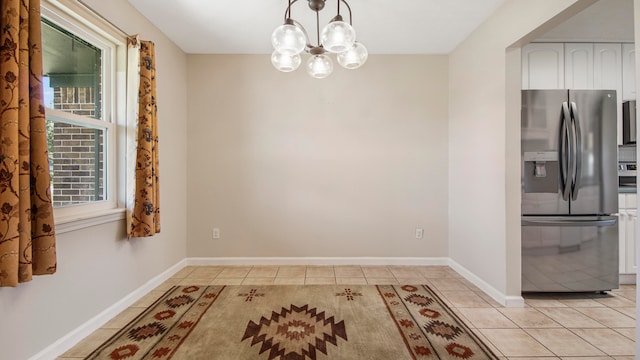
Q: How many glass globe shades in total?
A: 5